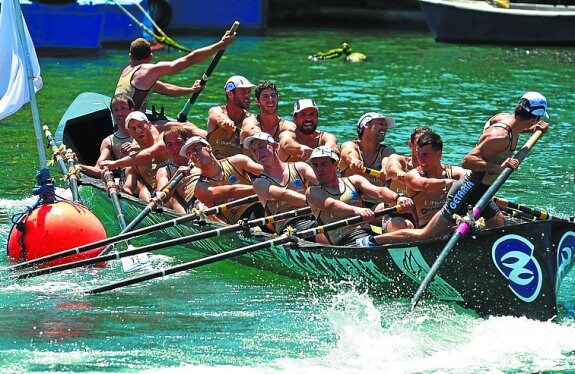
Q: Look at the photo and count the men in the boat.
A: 14